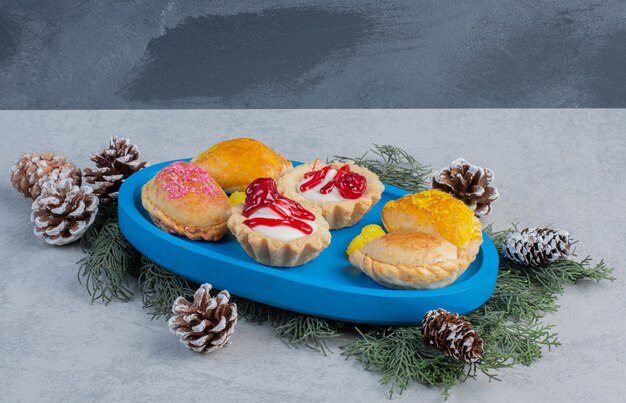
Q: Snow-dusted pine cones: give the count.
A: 7